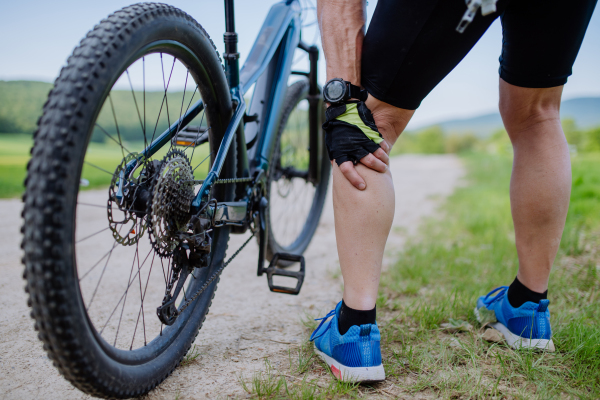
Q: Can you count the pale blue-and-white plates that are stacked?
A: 0